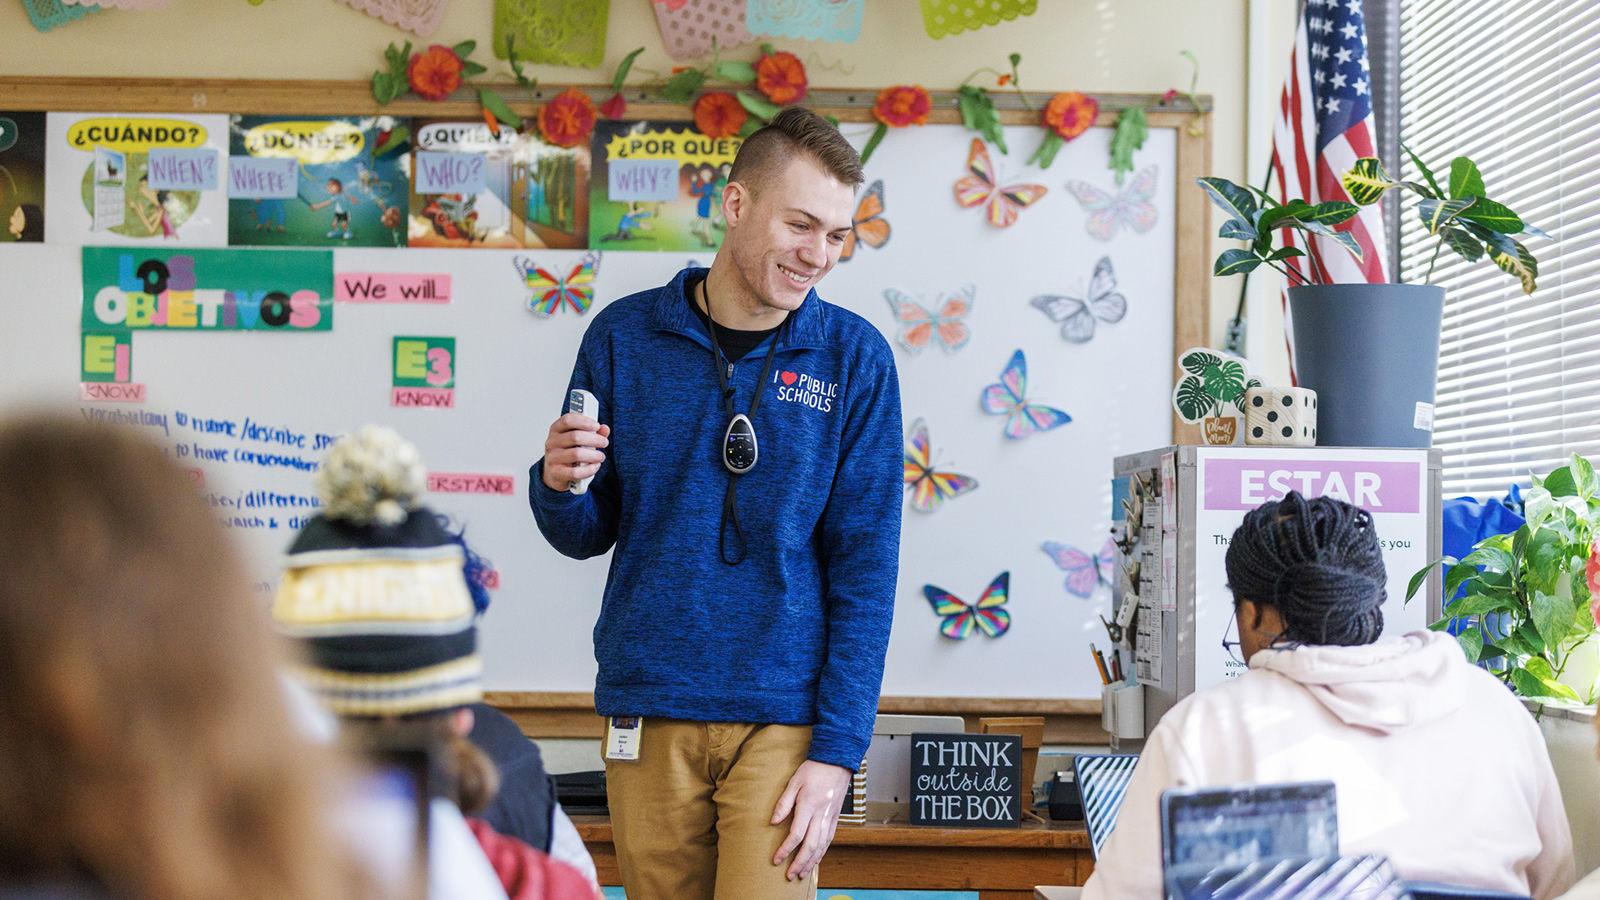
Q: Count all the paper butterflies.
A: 10